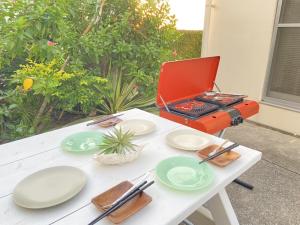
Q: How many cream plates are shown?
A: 3